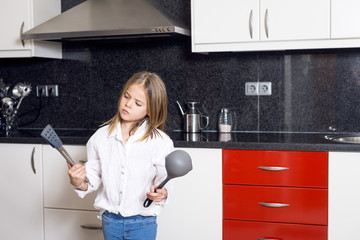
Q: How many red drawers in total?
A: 3